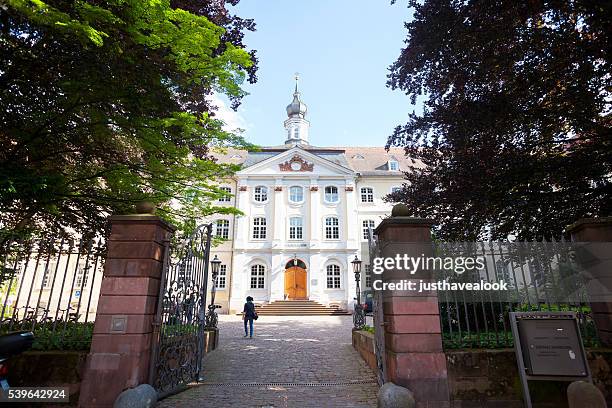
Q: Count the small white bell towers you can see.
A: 1